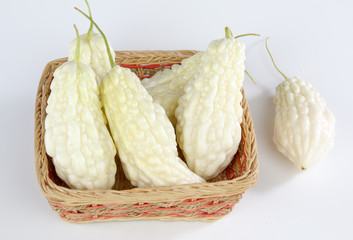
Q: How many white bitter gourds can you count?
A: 6